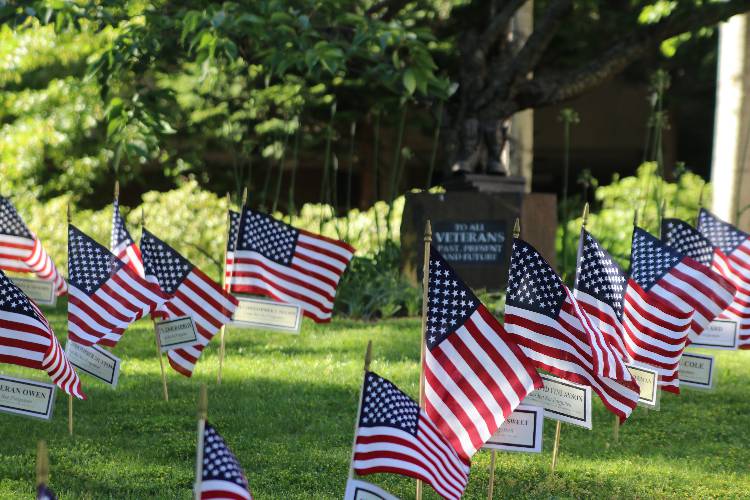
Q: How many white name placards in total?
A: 11